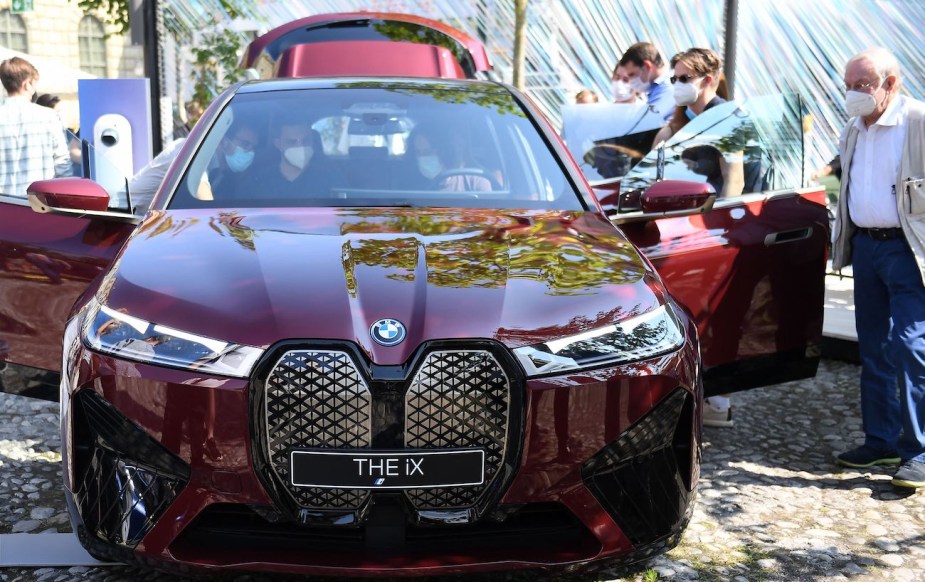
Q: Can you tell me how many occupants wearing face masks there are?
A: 3